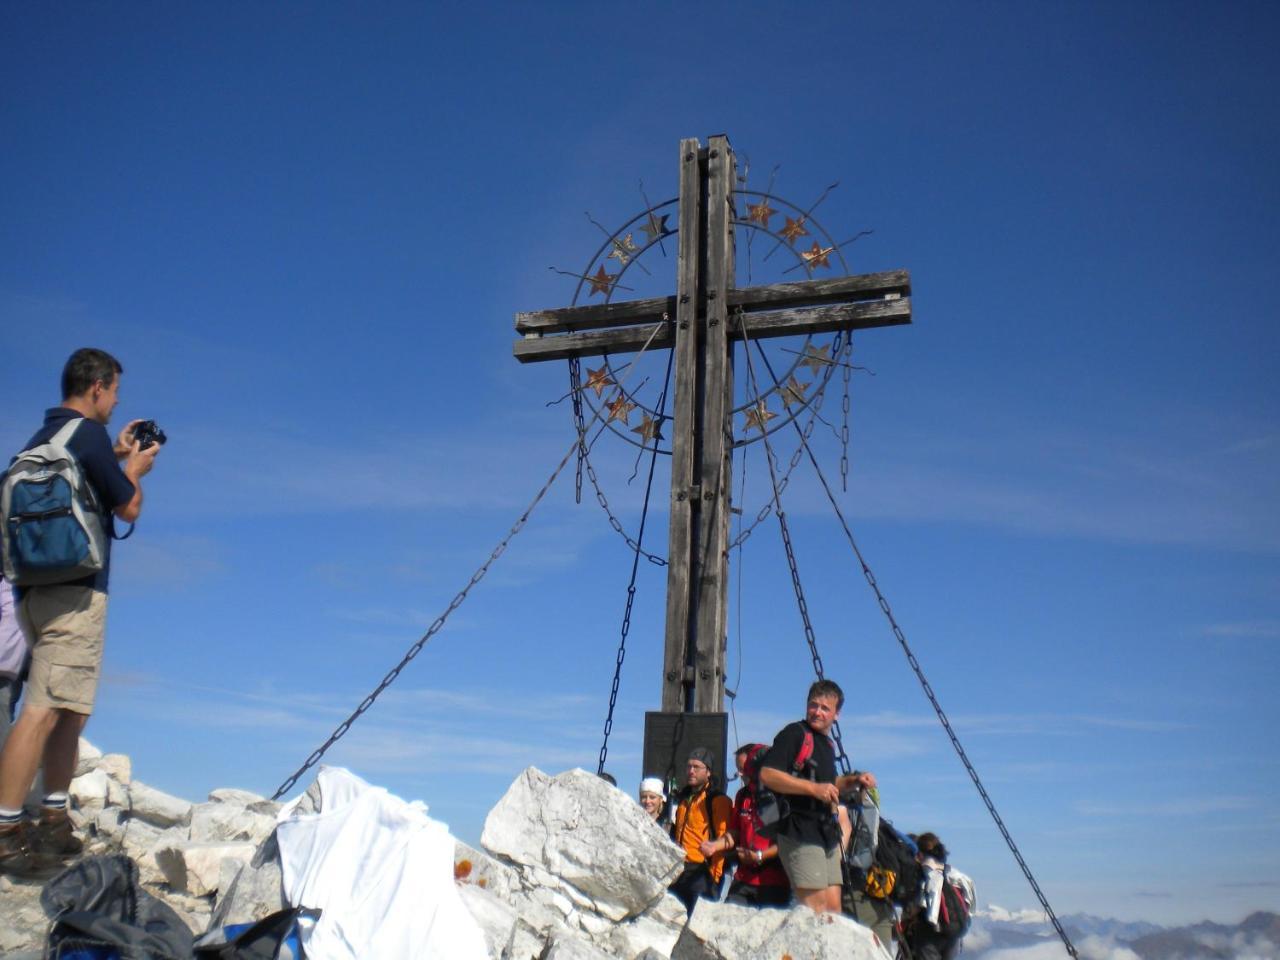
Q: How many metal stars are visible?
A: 12